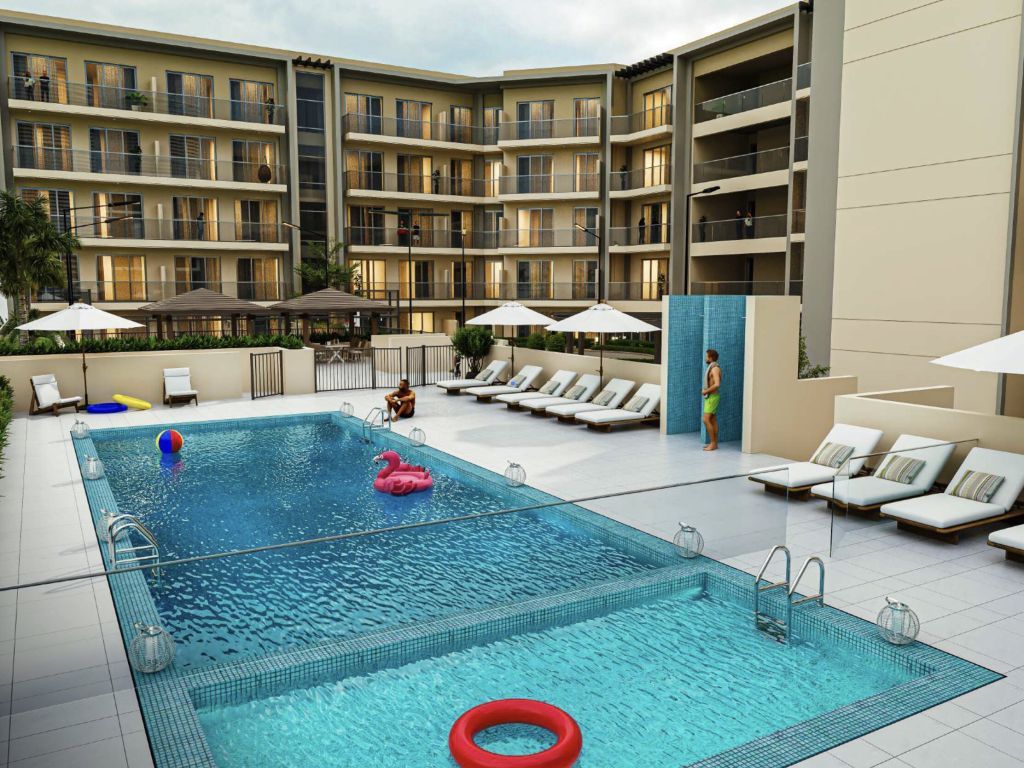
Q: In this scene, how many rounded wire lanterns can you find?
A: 9